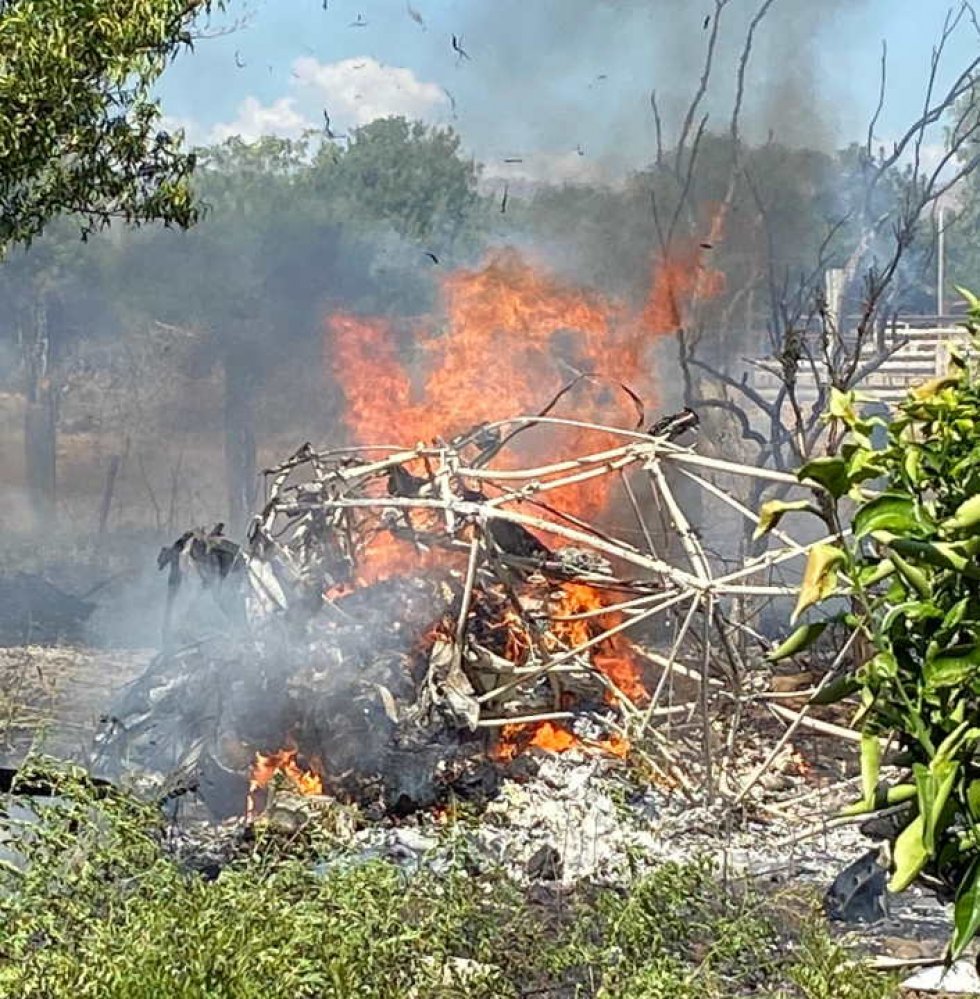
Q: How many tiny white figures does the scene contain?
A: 0